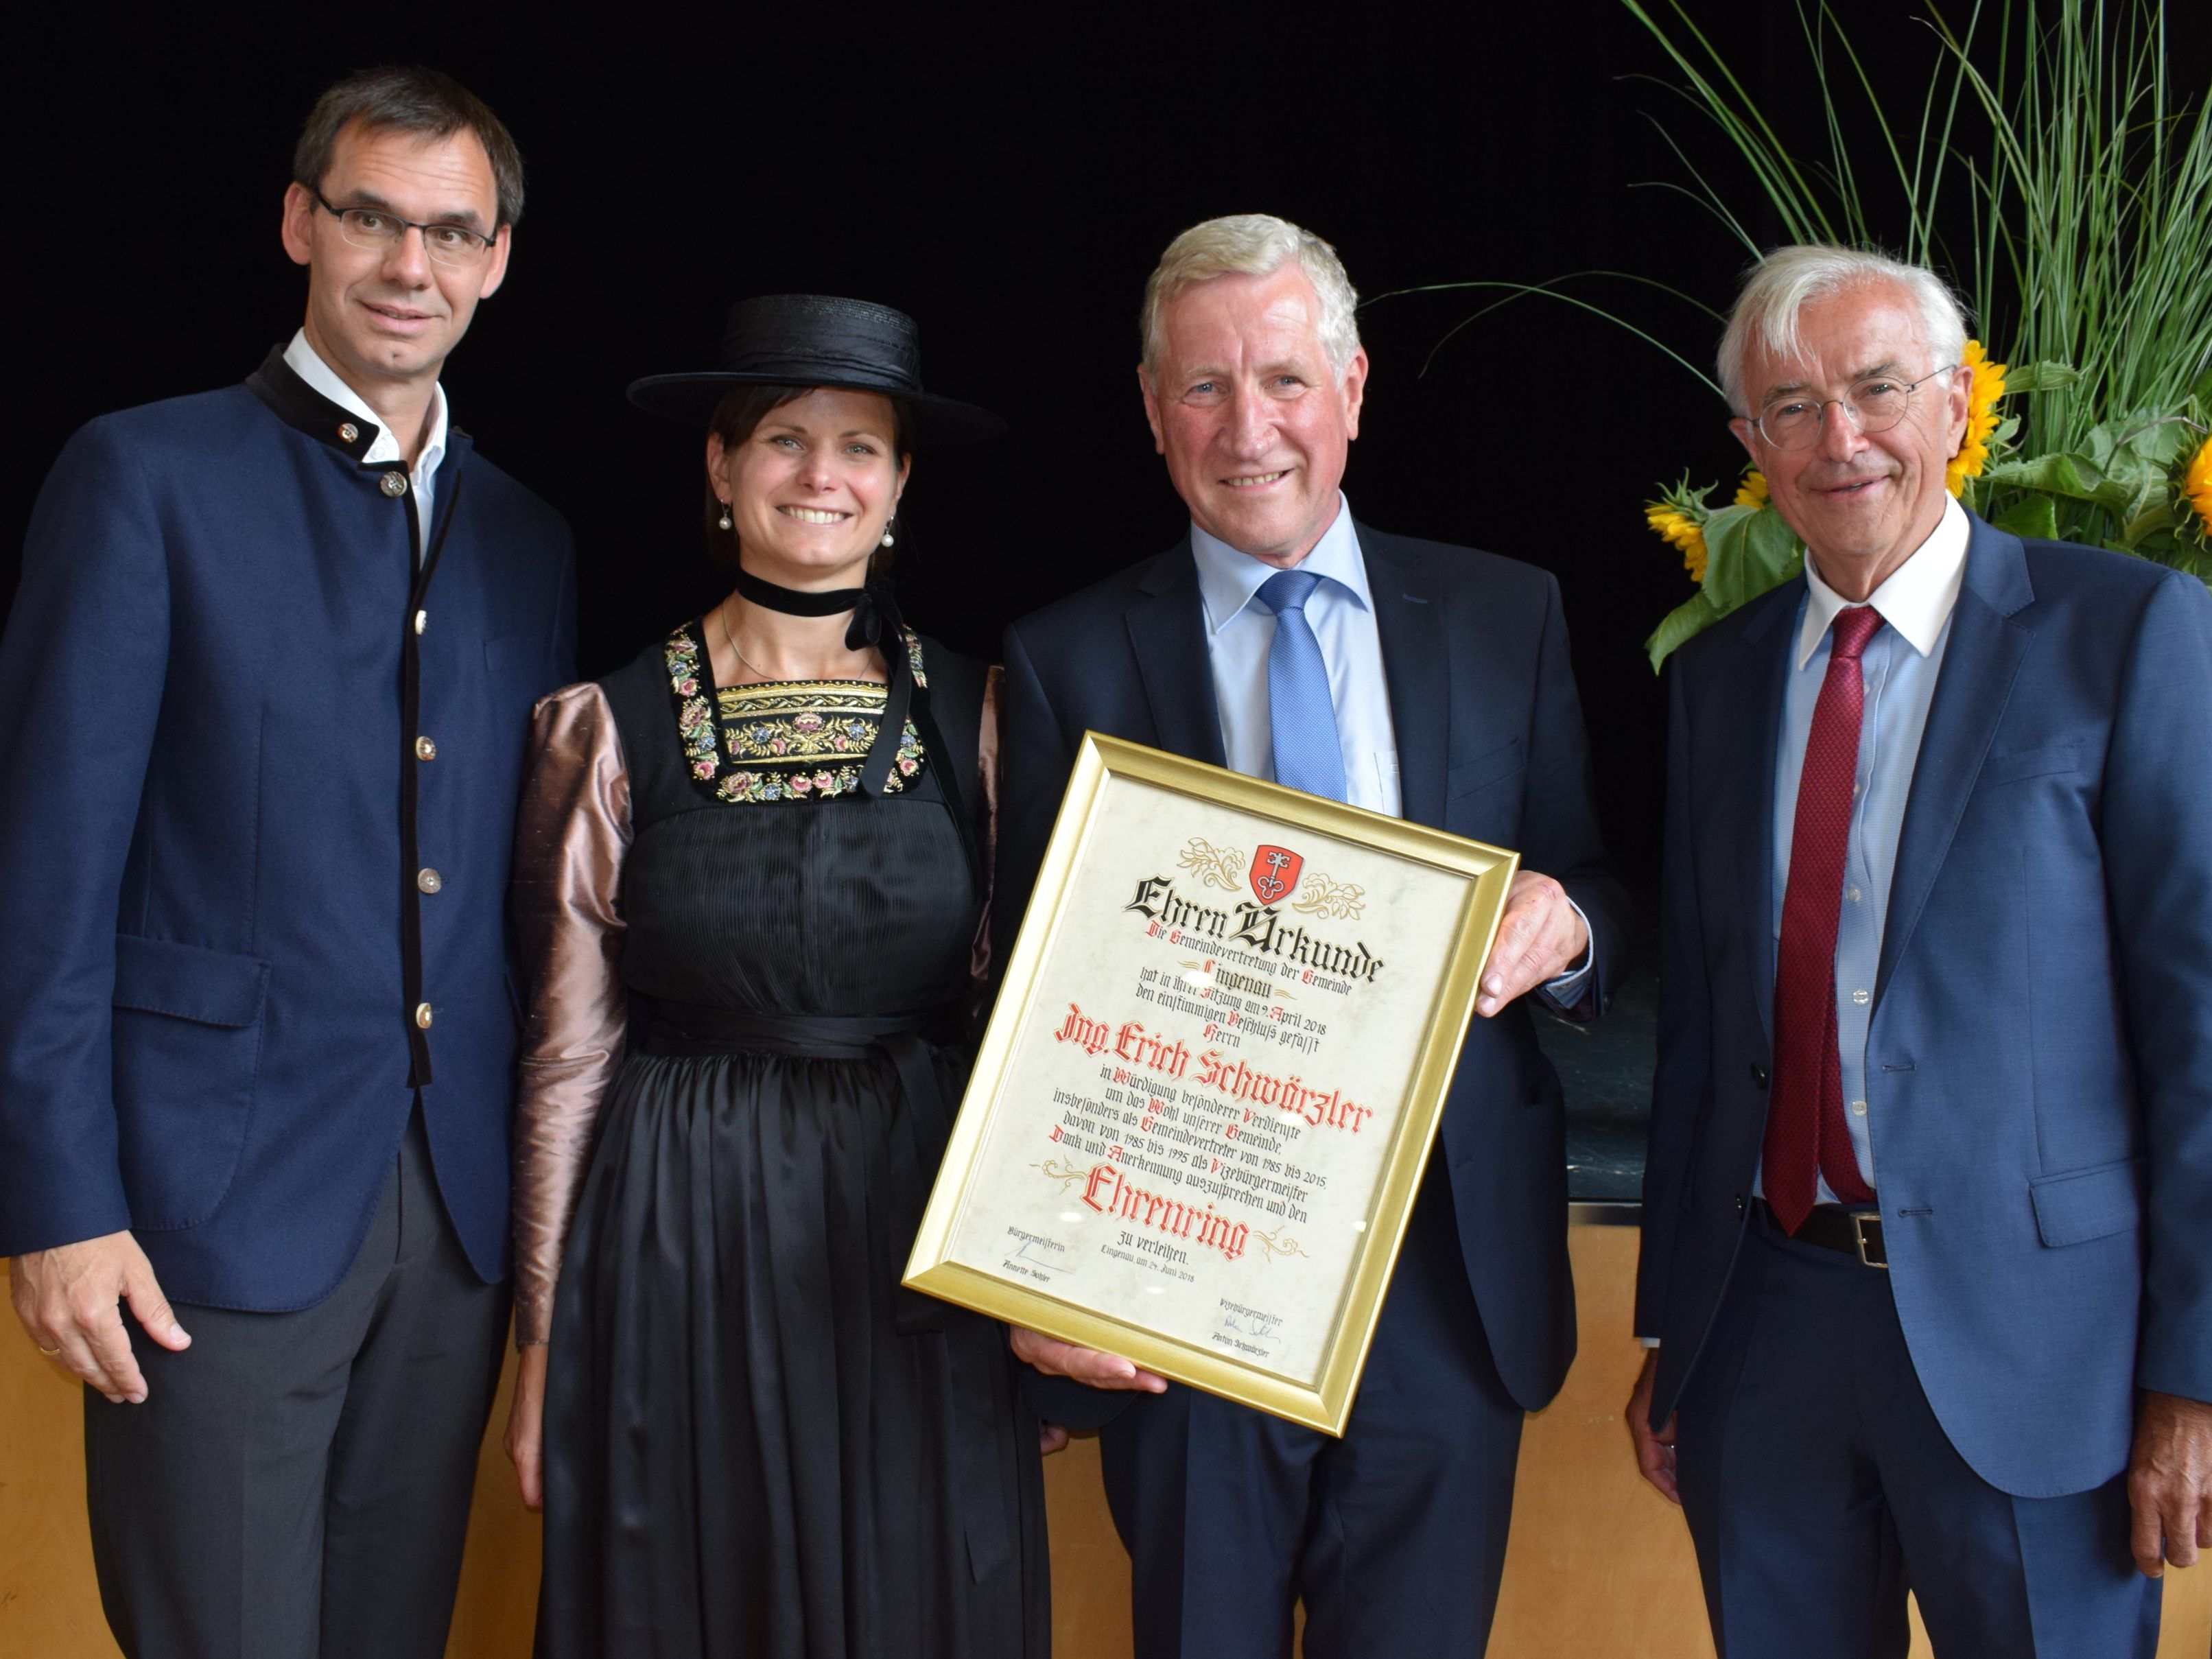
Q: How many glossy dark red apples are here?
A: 0